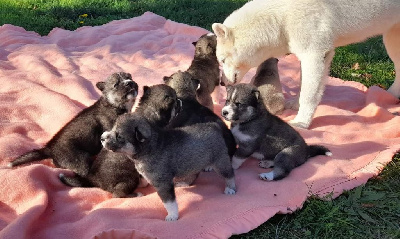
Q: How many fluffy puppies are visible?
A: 7